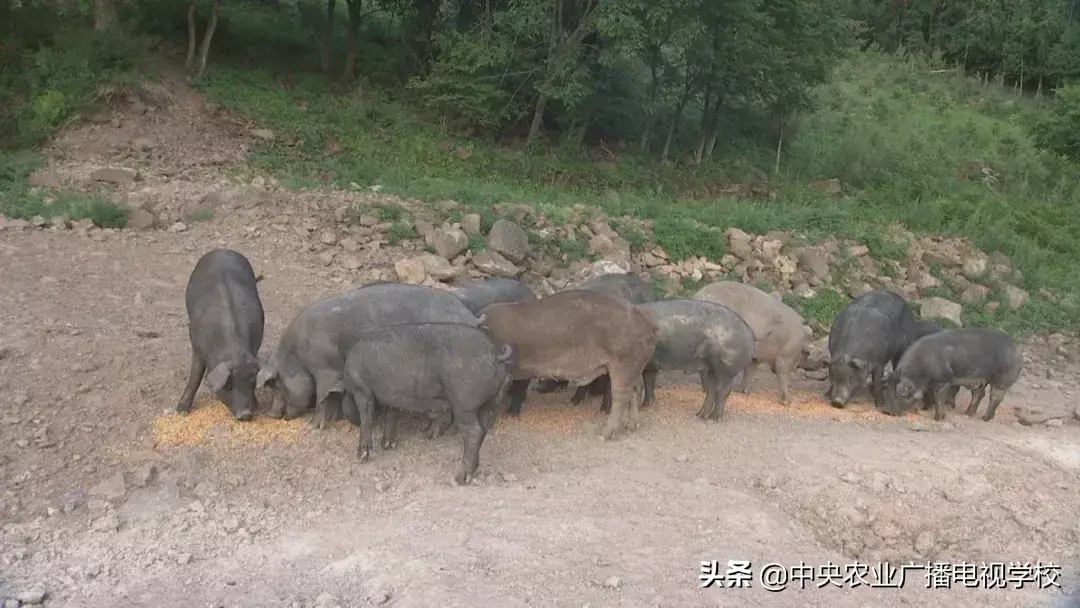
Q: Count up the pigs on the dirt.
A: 11